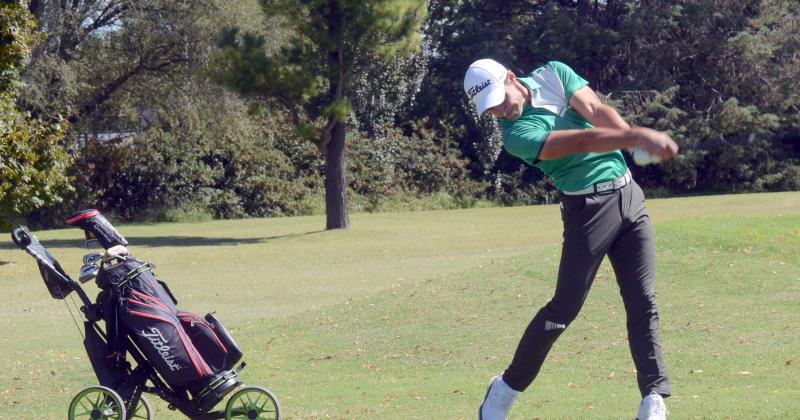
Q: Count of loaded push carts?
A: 1